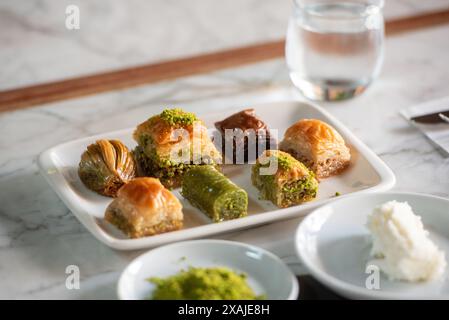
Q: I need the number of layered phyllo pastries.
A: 7